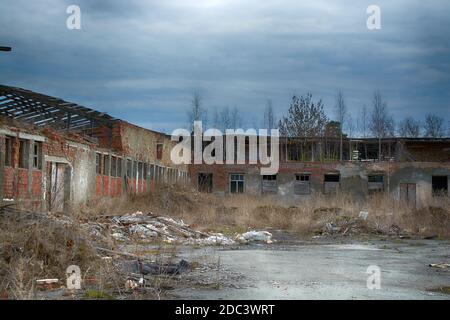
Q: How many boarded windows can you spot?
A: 4